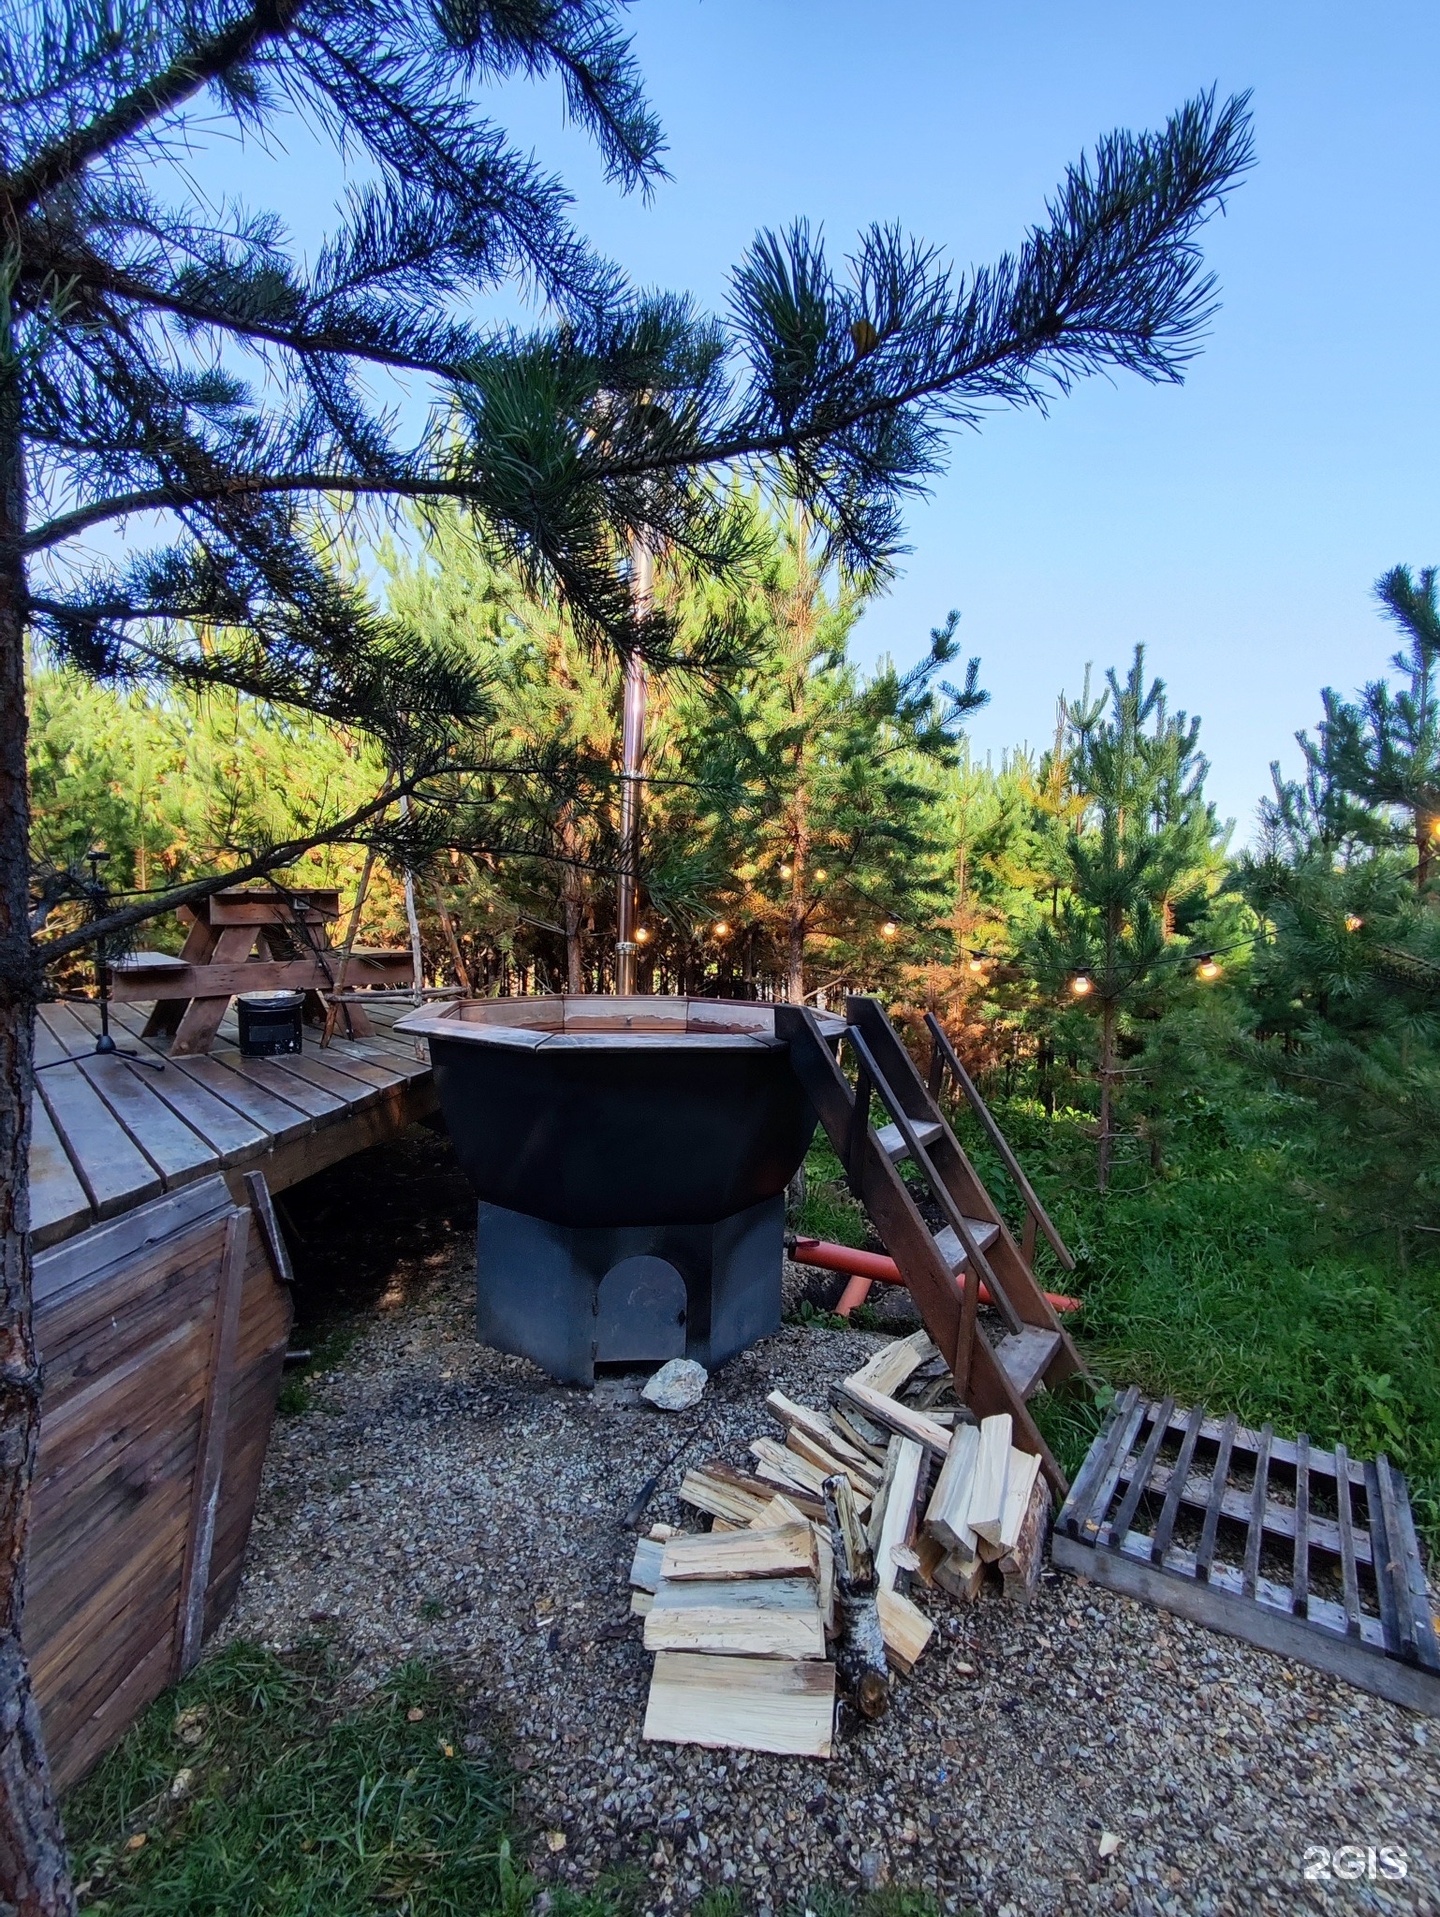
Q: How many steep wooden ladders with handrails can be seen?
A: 1